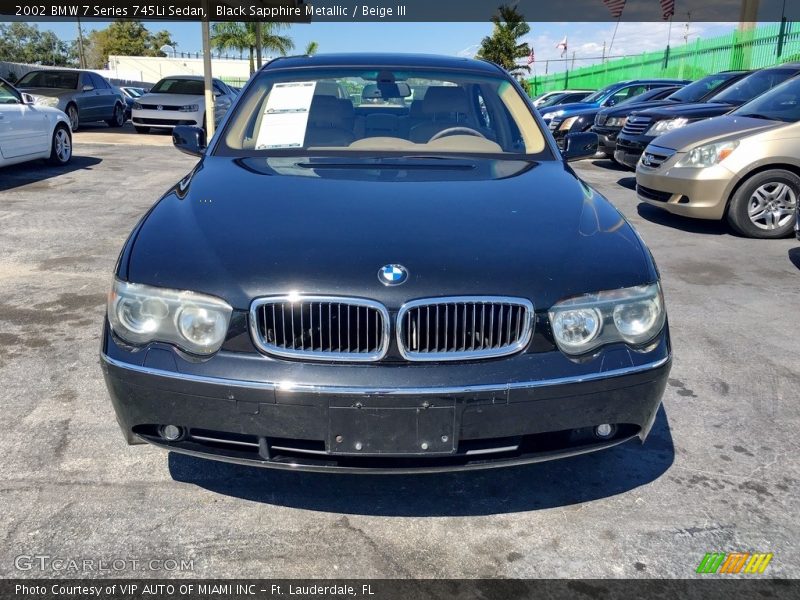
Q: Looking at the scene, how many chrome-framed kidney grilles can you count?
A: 2